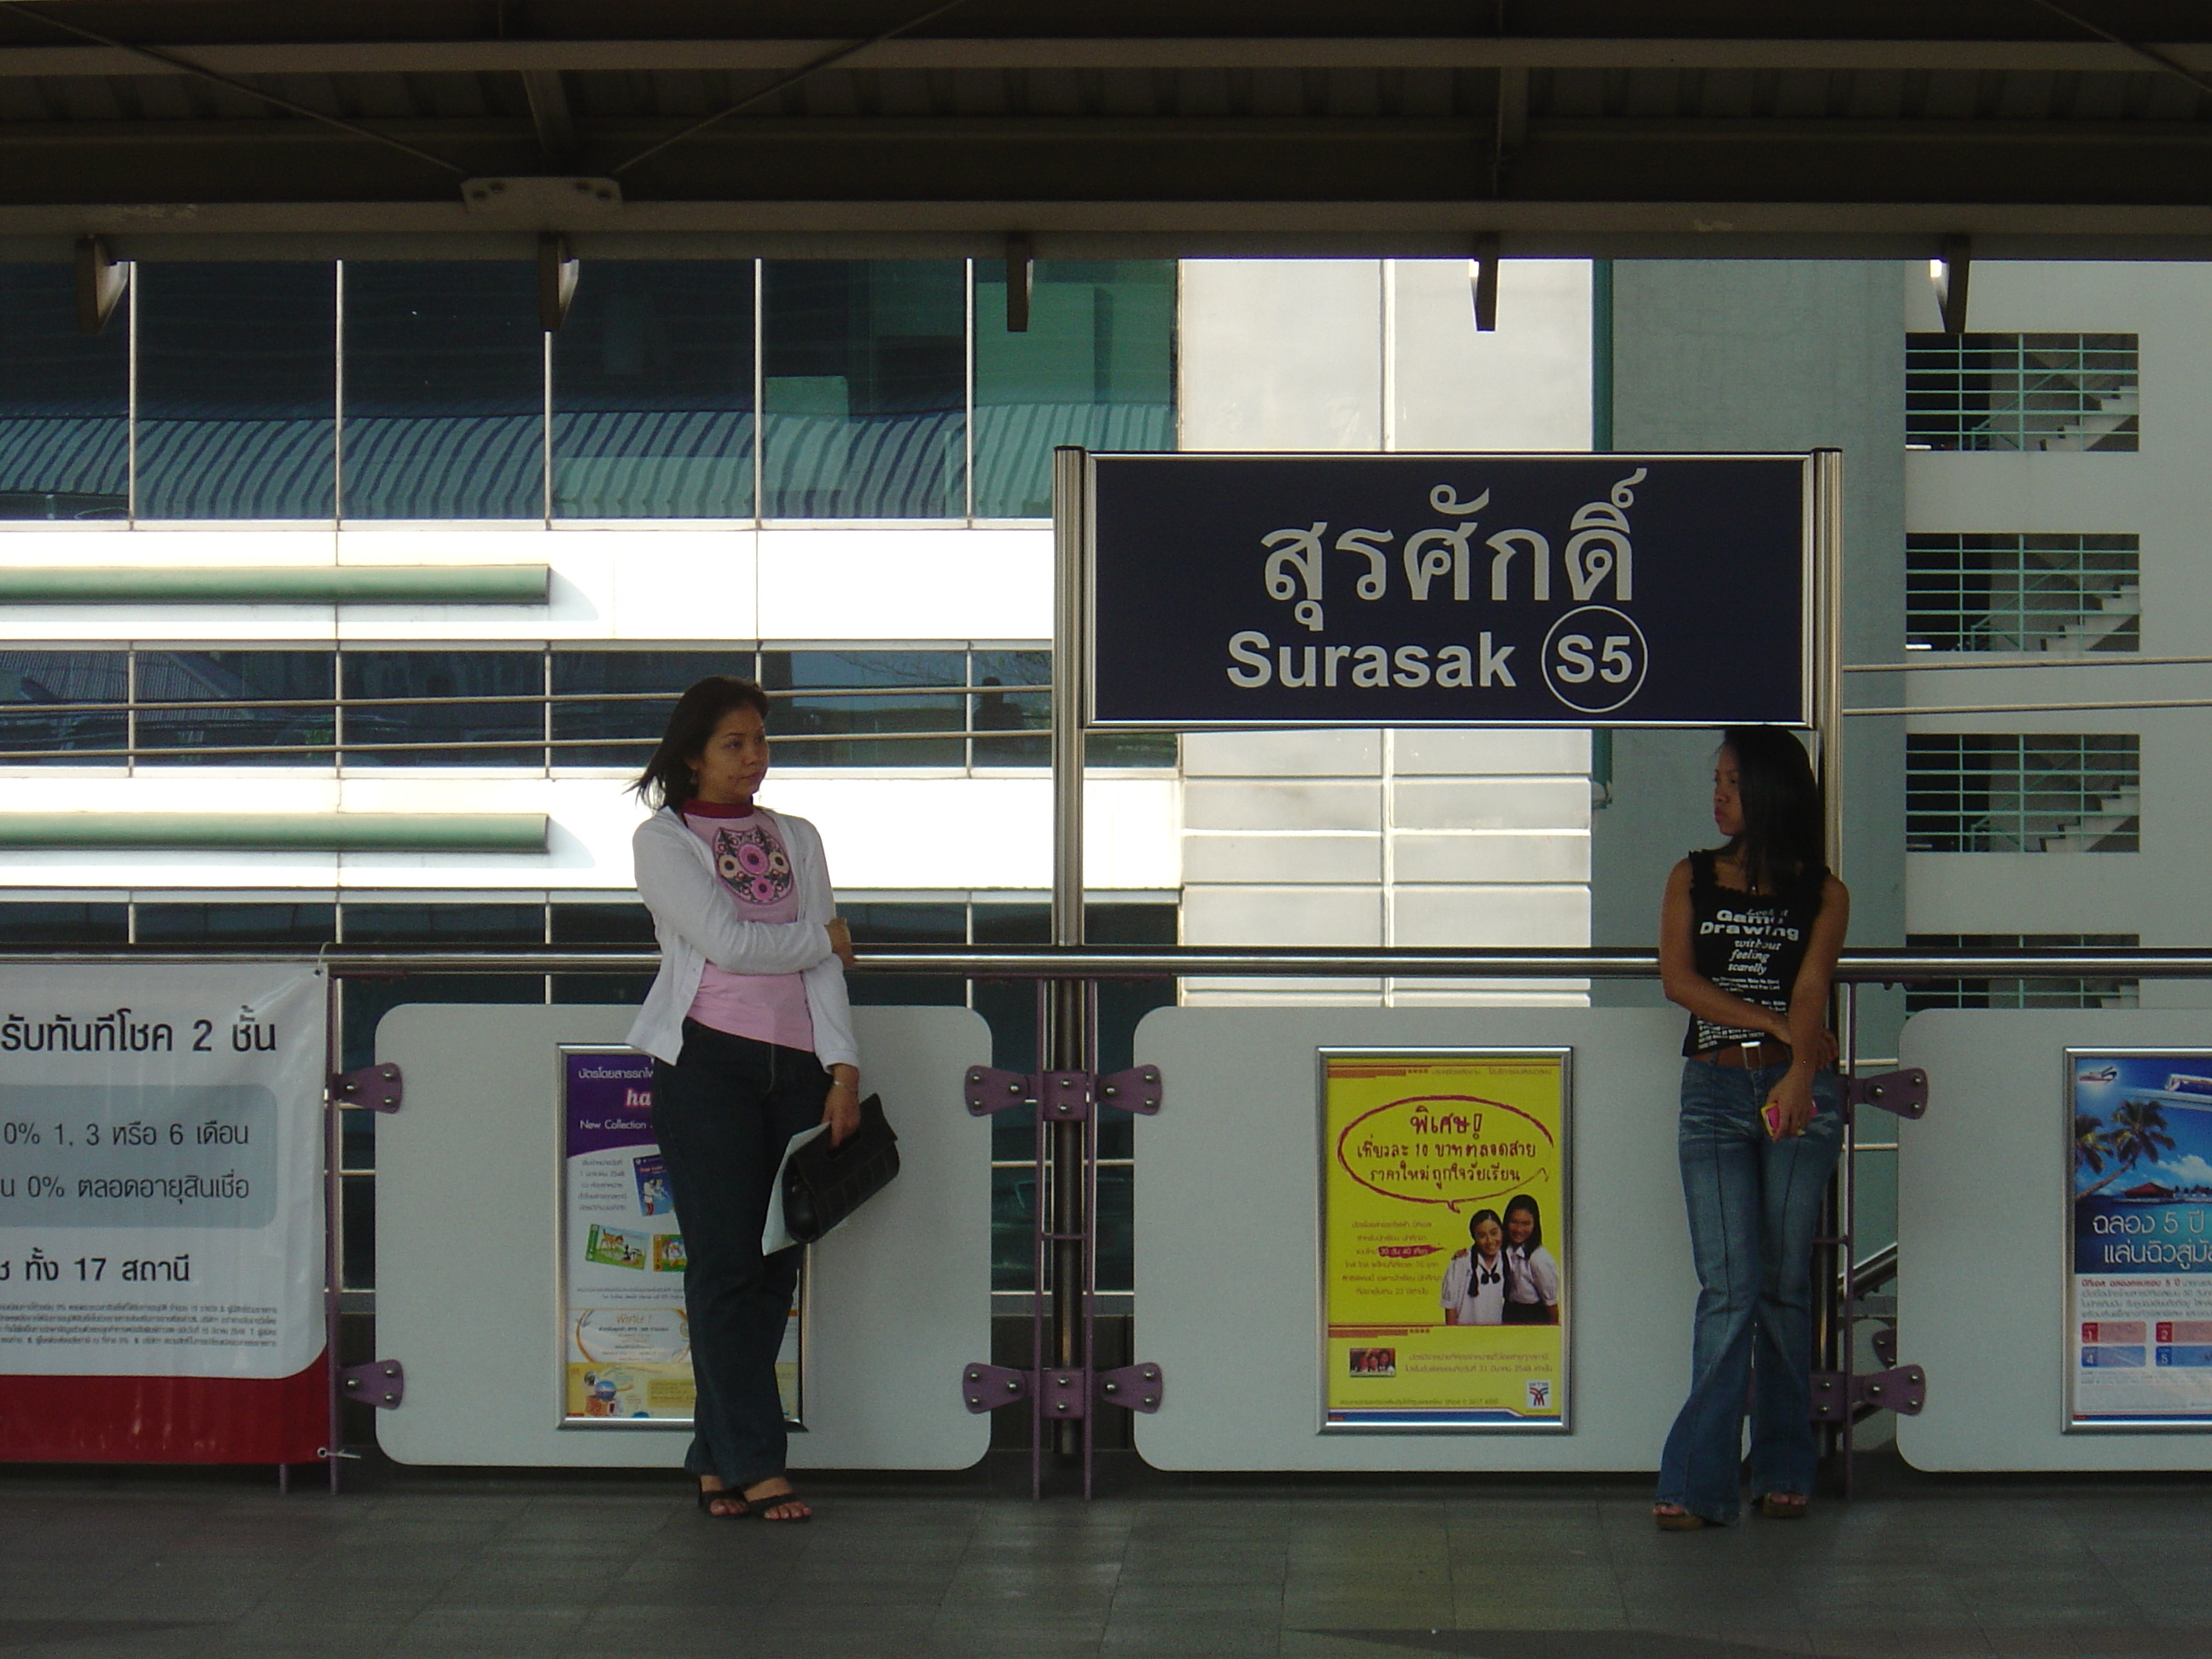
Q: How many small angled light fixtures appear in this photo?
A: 5